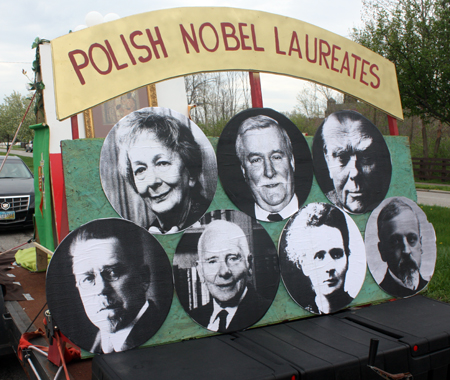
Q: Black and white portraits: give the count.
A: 7